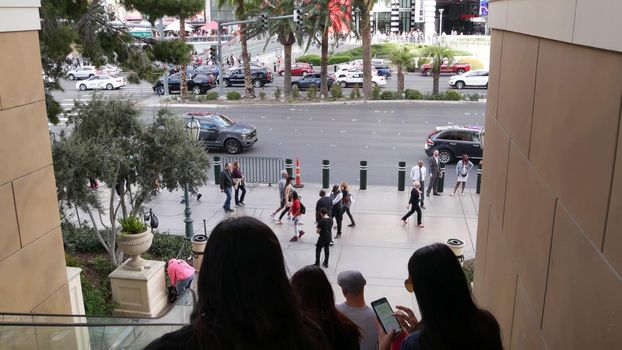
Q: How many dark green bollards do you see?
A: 7